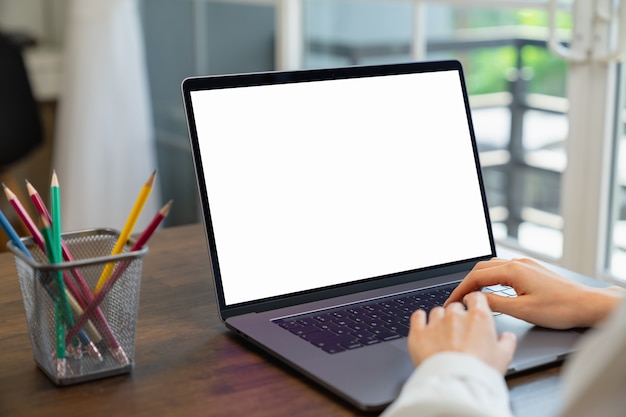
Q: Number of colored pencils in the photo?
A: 7